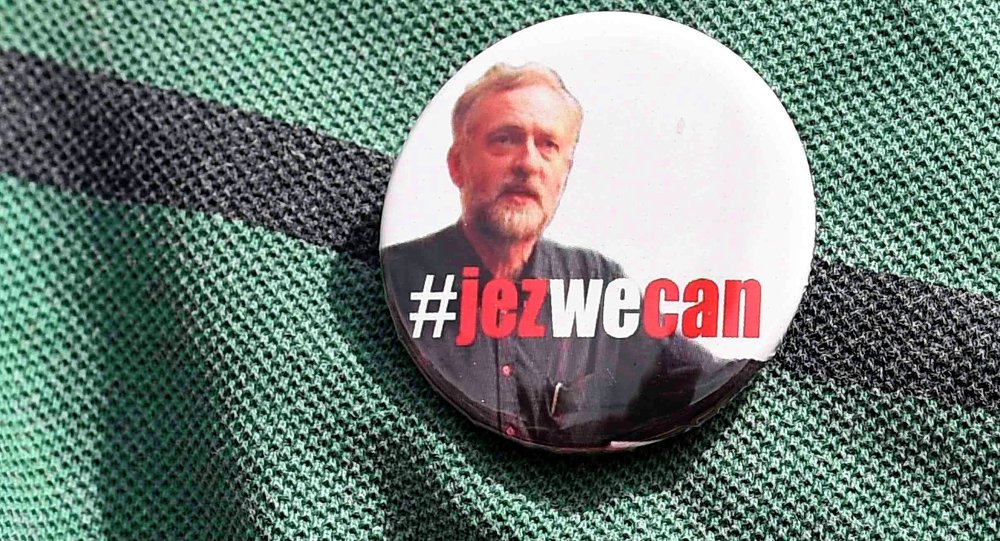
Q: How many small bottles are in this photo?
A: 0